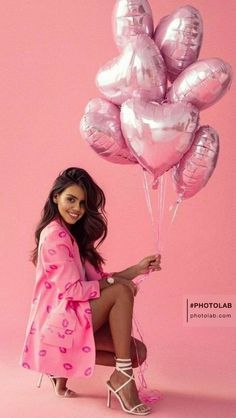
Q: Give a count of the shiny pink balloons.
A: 7